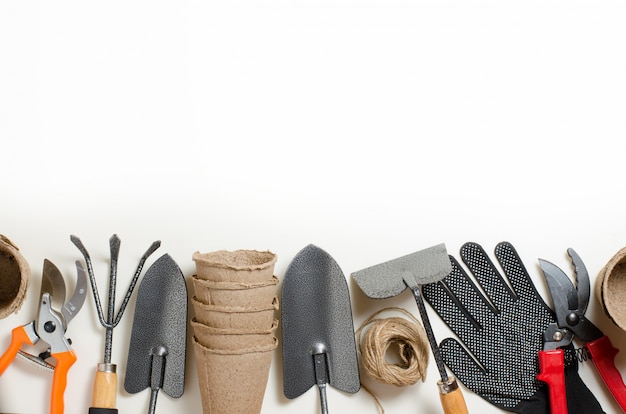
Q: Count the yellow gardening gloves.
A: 0